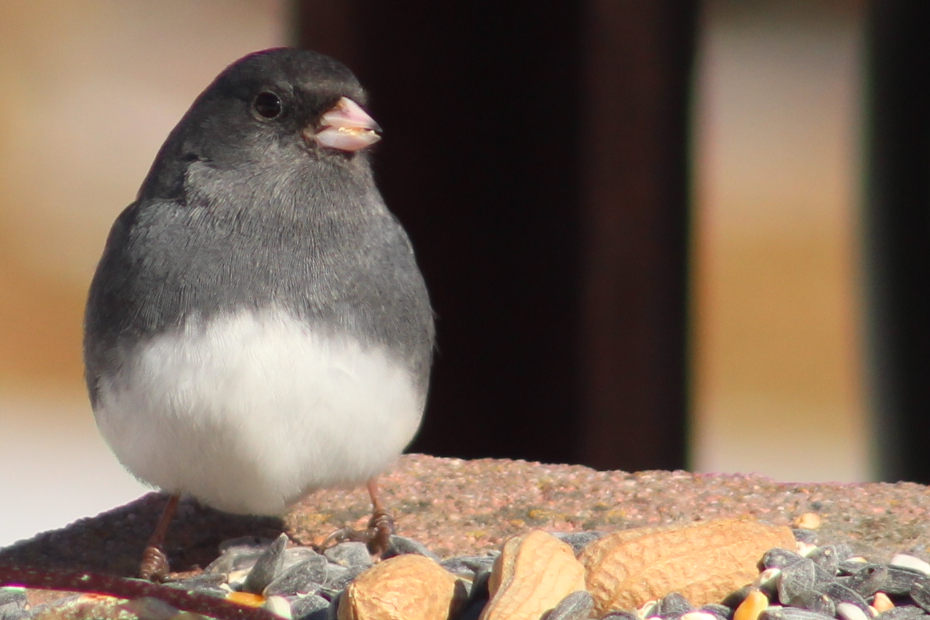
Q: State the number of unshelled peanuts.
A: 3